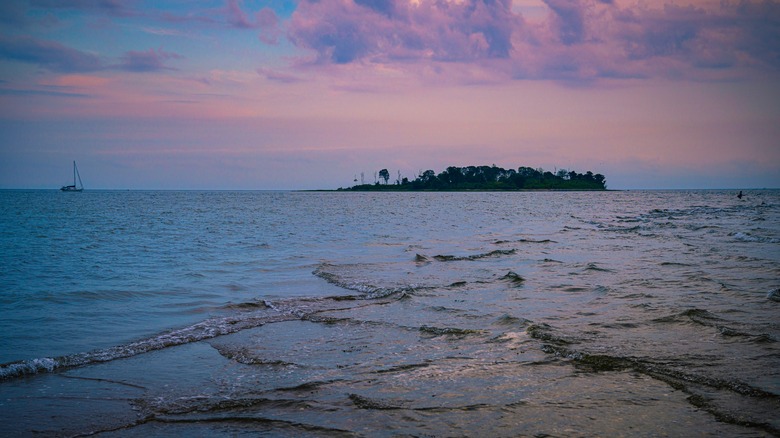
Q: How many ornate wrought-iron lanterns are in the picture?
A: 0